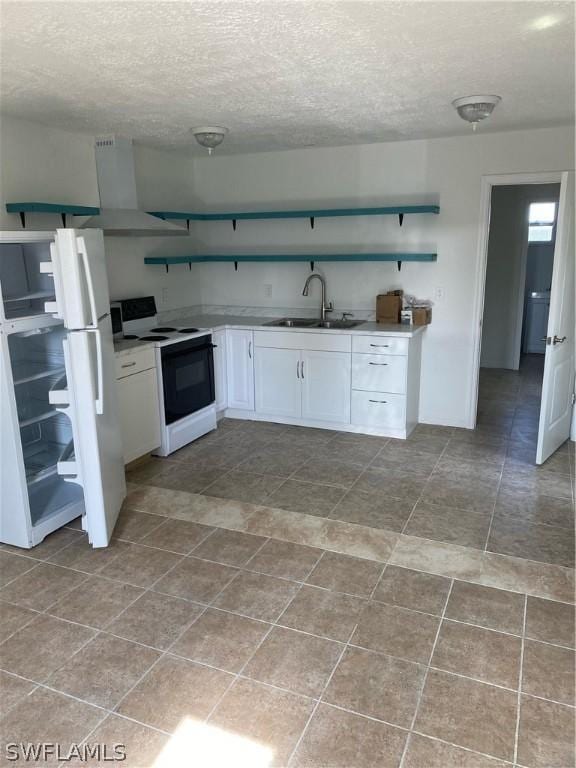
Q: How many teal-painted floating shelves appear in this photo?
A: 3